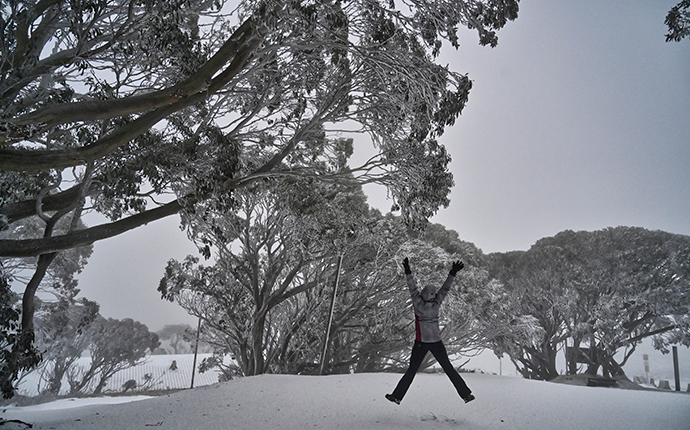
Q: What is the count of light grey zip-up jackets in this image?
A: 1